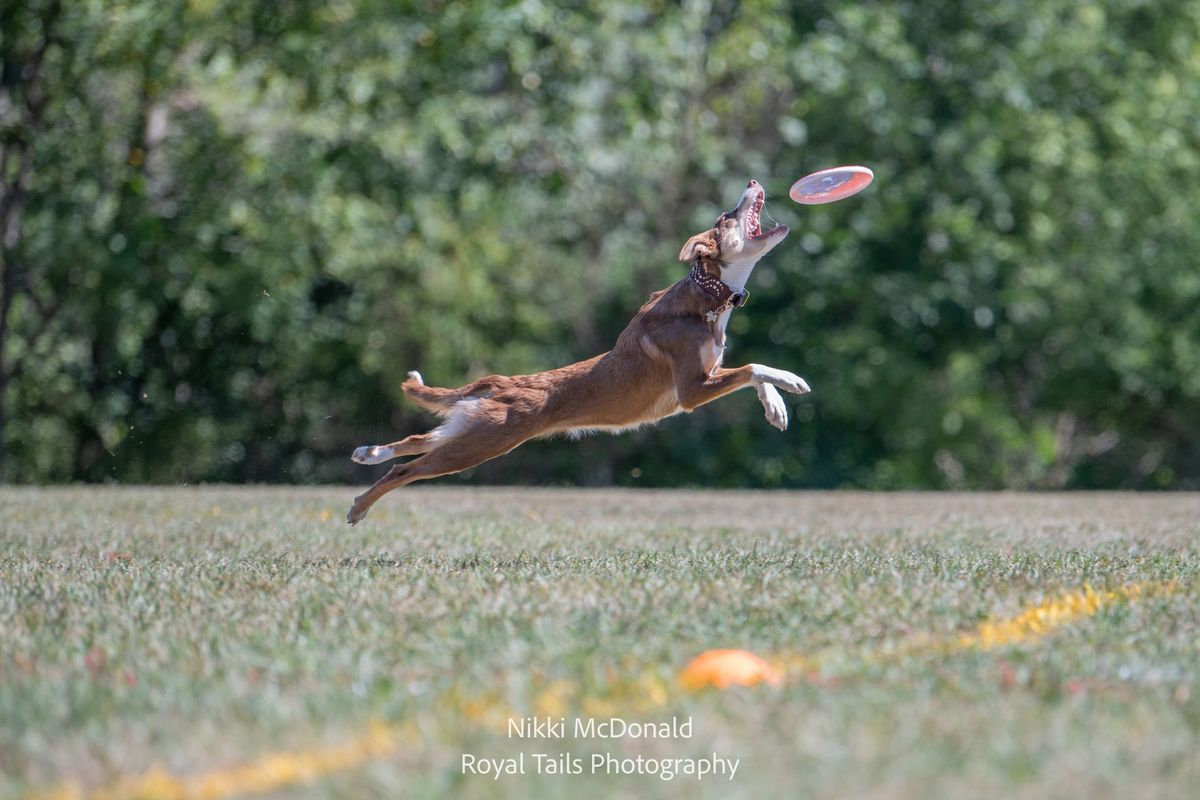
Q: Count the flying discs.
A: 1